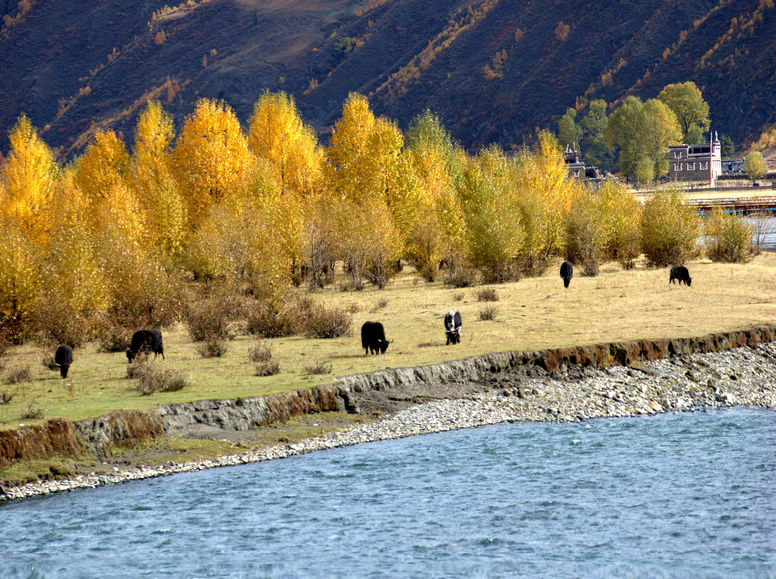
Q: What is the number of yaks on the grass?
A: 6